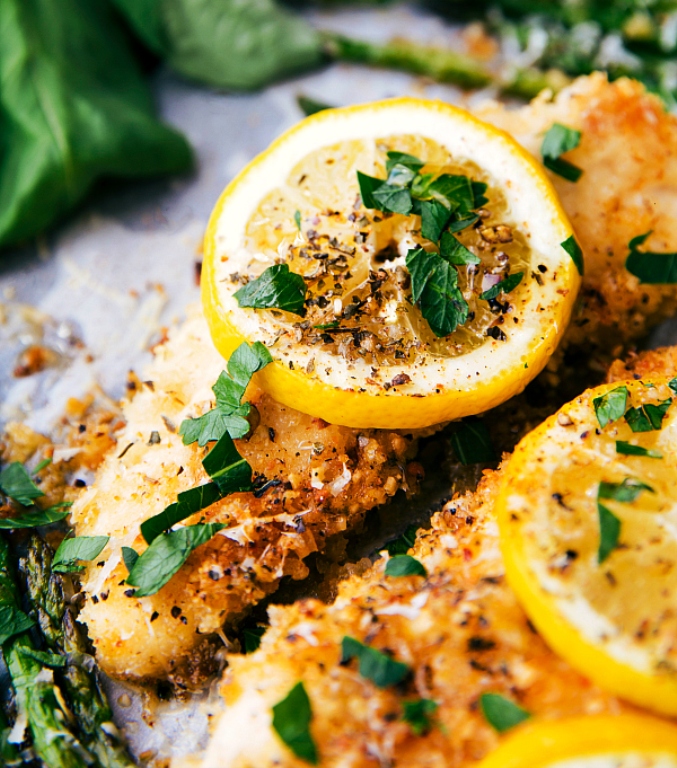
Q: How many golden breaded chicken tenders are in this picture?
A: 2